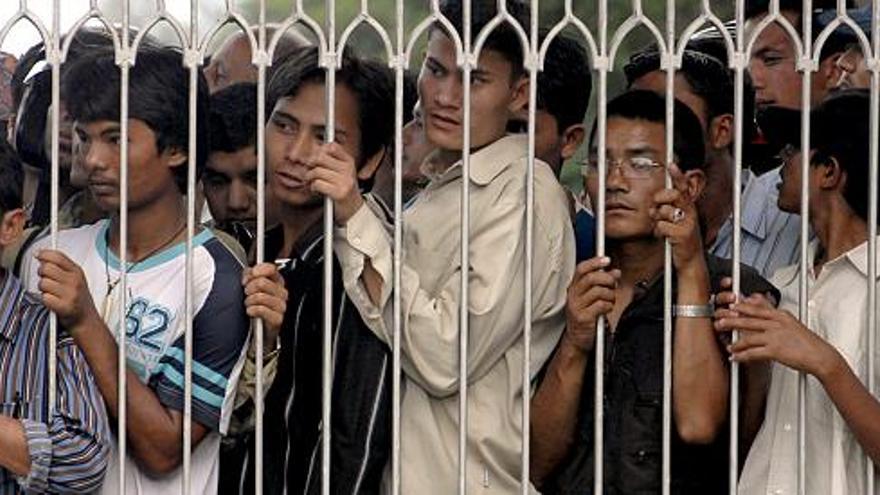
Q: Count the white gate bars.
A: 13